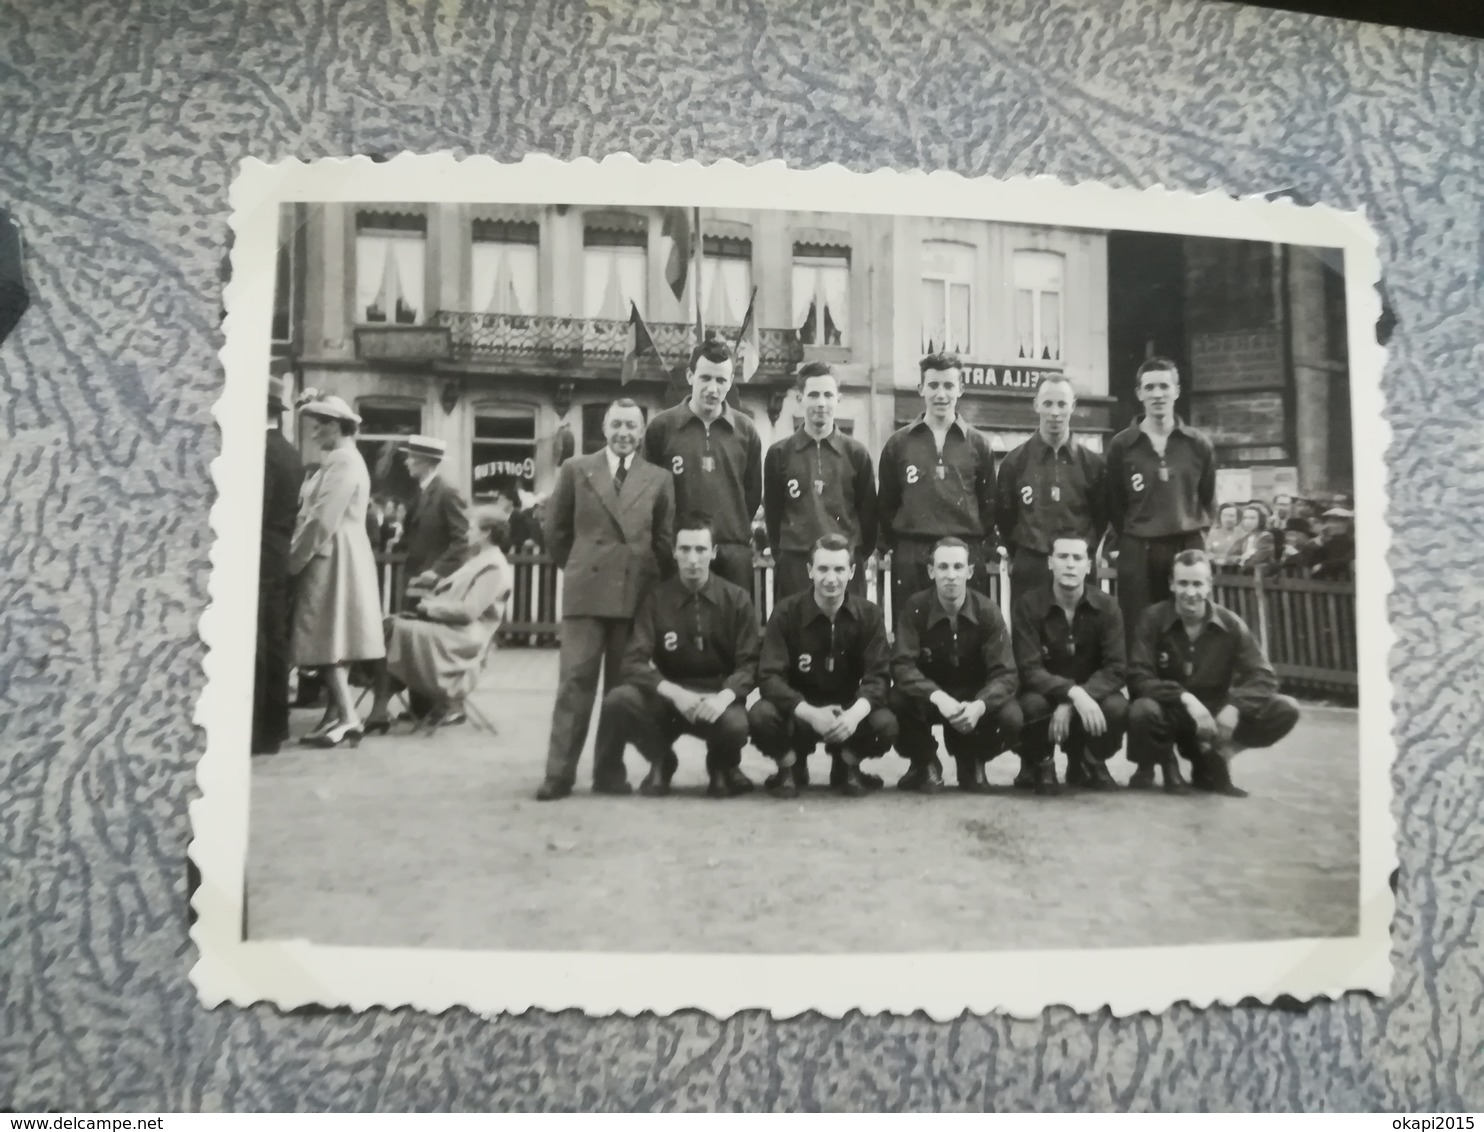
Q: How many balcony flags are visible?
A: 3